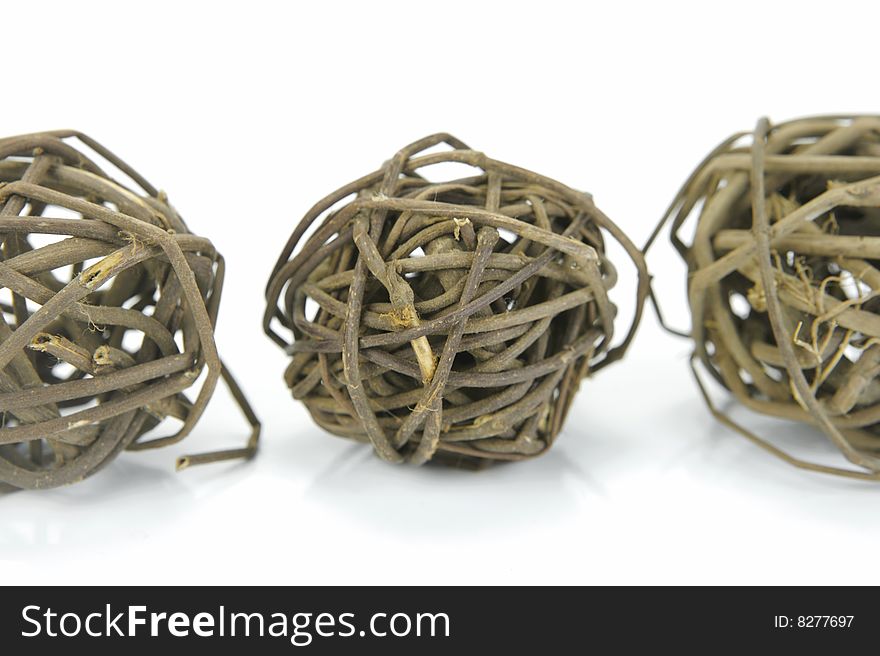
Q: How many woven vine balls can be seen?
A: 3